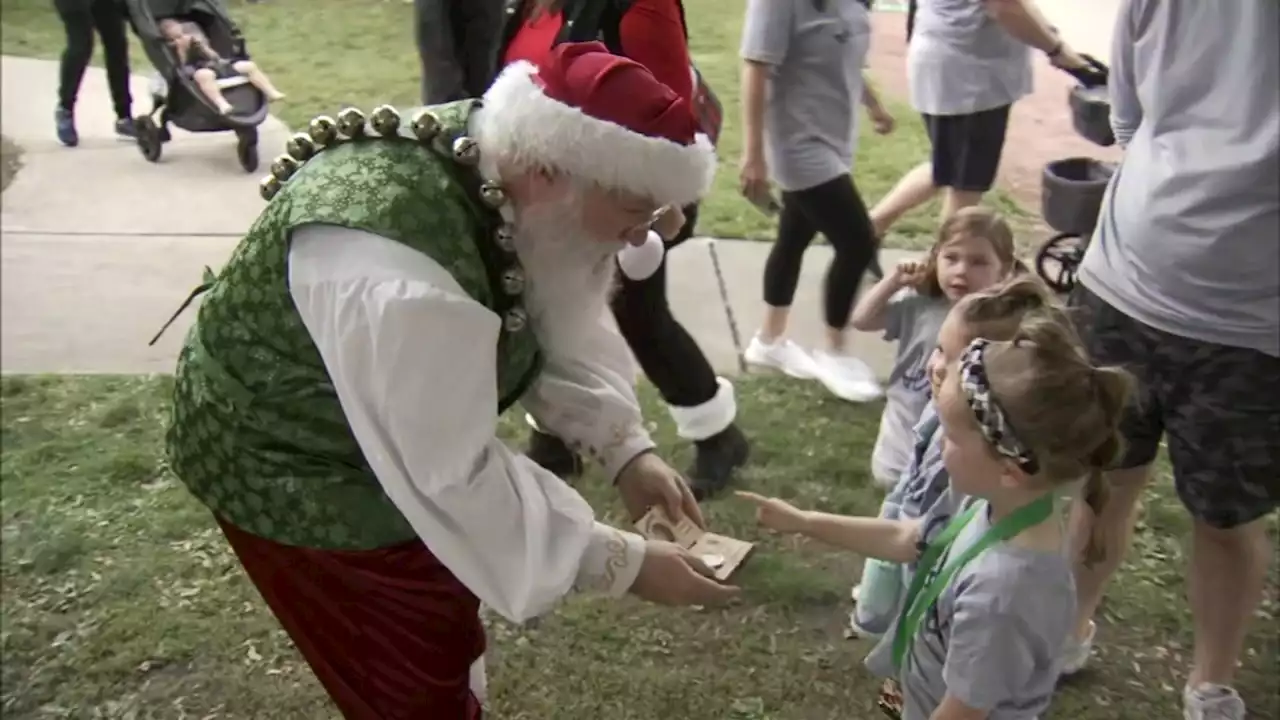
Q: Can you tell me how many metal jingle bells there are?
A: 12